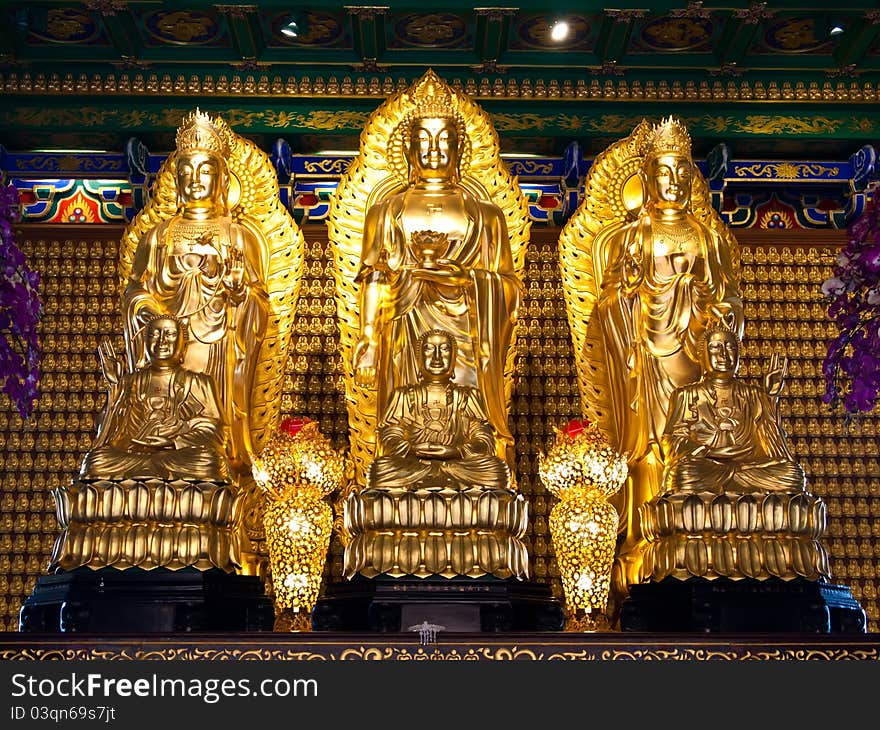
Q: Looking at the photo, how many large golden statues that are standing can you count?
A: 3